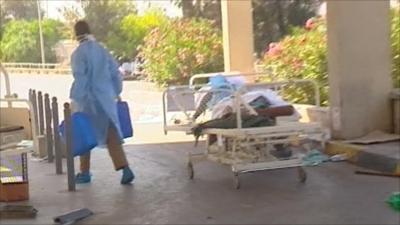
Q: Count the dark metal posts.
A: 6